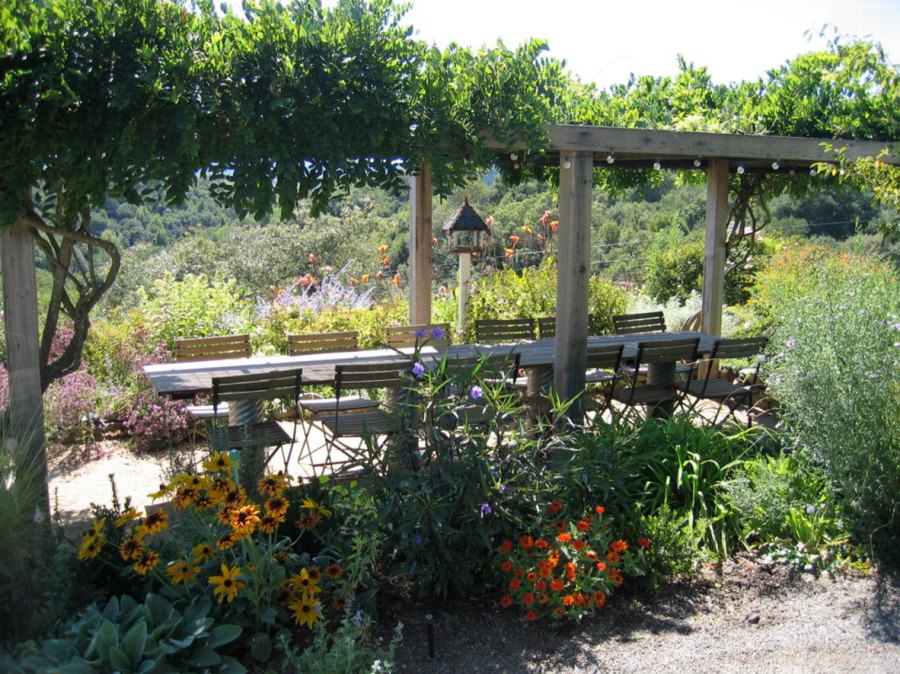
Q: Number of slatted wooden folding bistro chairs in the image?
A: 12